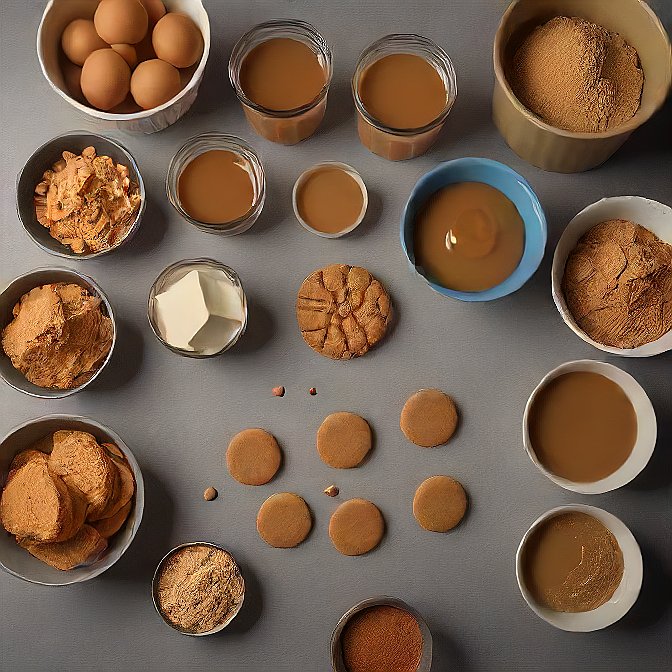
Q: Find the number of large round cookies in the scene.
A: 1